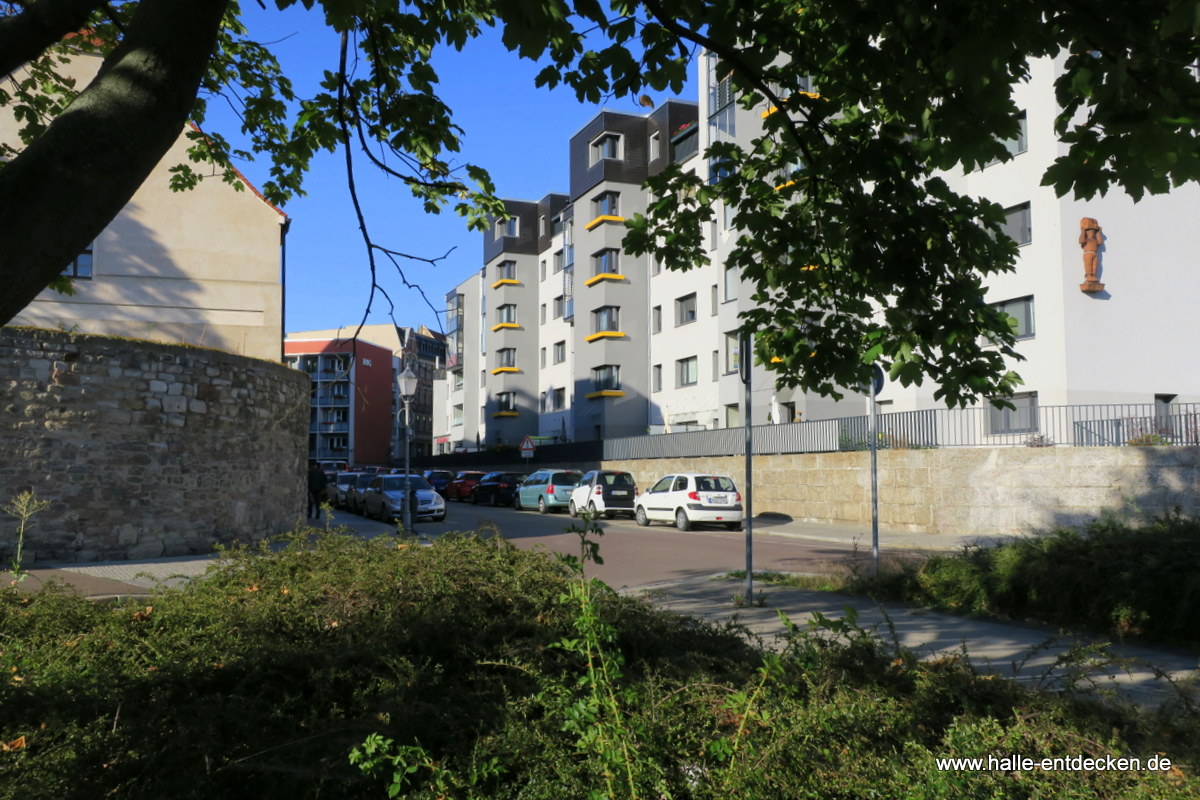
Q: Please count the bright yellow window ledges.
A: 12